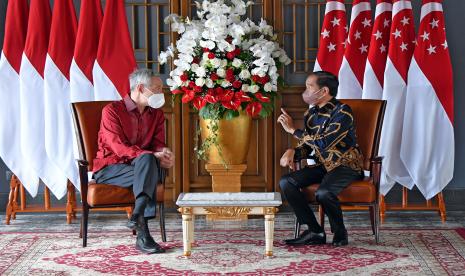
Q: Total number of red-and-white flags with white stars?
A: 5